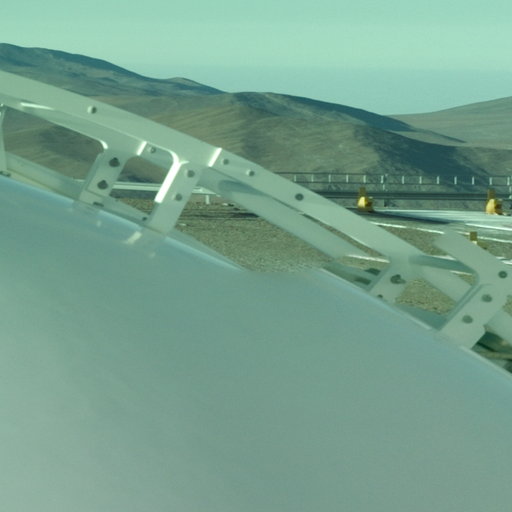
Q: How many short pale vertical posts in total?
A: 13